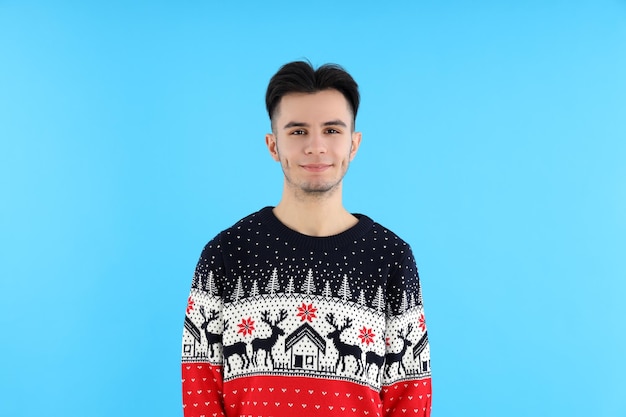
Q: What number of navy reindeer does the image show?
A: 6